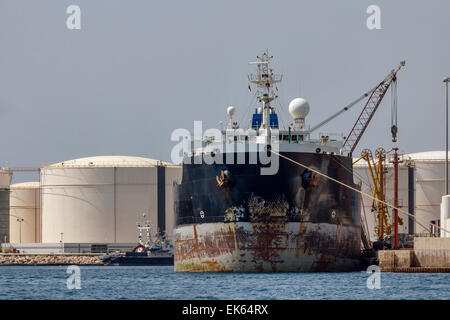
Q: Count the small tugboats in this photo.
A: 1